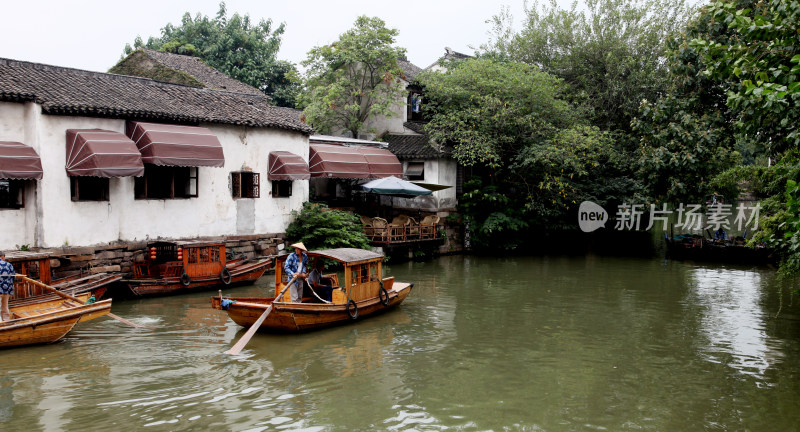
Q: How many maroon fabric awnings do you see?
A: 5